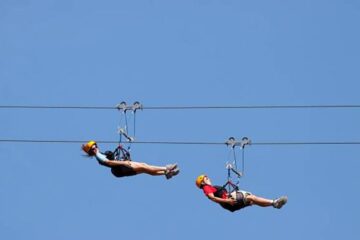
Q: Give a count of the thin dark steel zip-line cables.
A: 2